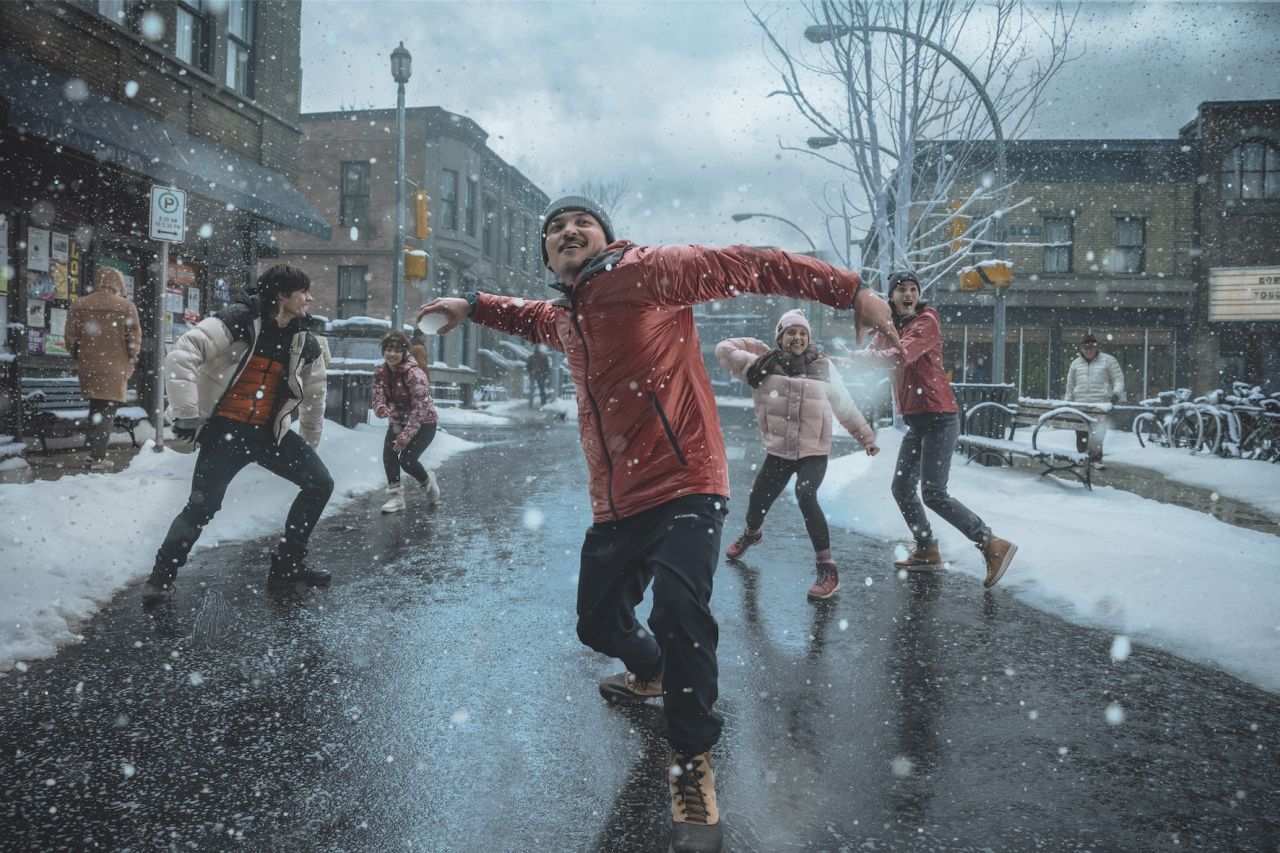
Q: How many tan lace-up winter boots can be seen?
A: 4